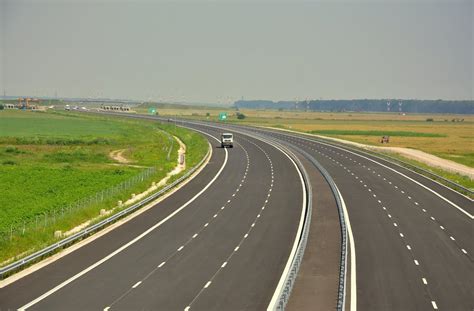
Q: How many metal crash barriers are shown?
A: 4